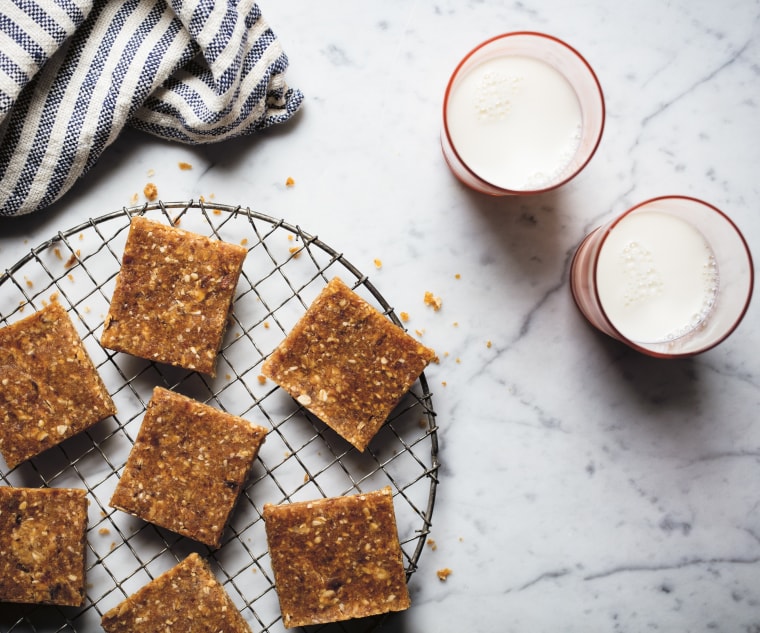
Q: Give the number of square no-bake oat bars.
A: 7